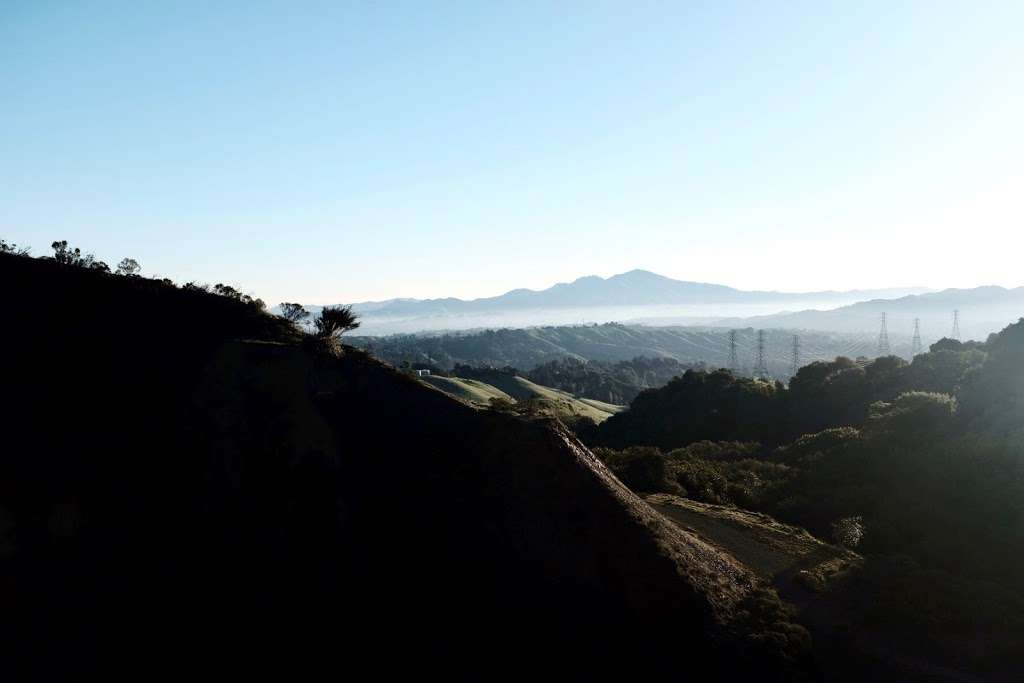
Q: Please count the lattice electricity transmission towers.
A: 6